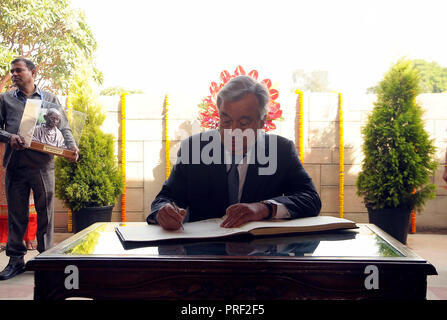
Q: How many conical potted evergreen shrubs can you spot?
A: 2